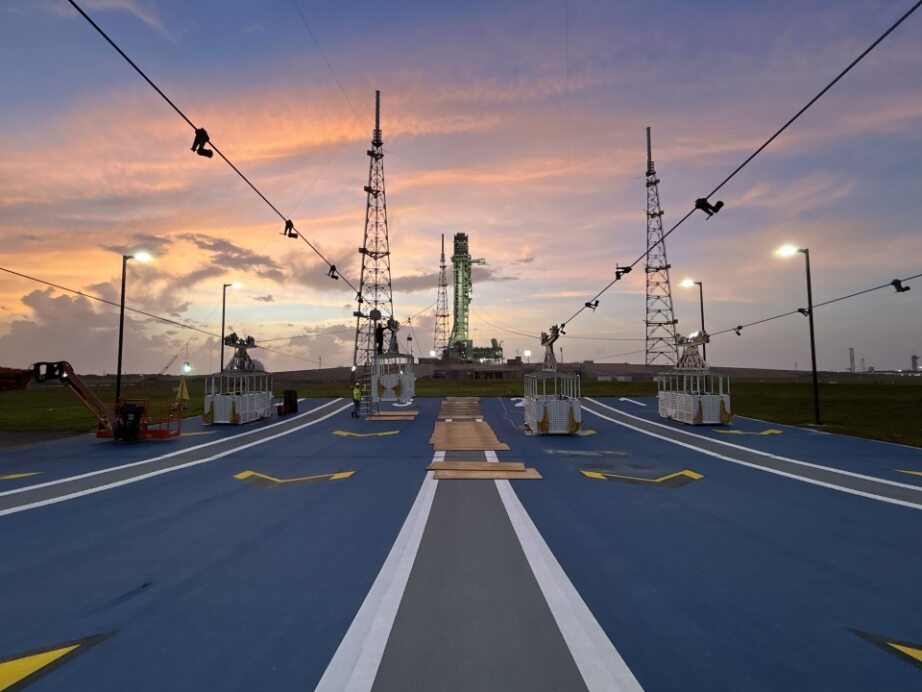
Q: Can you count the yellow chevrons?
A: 10